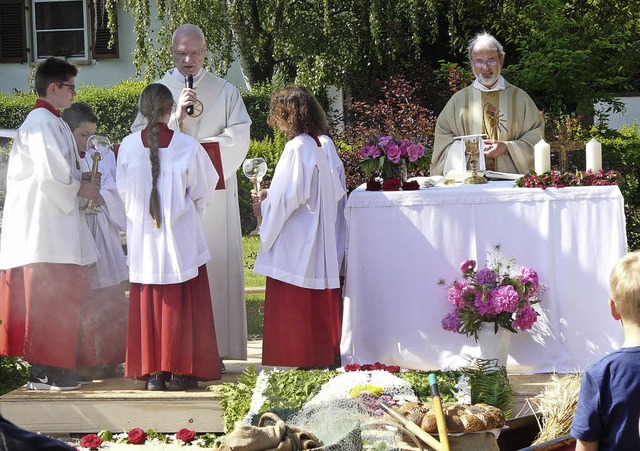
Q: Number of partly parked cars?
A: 0